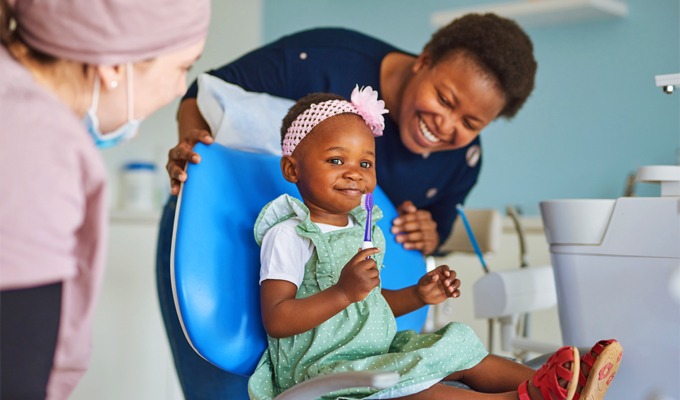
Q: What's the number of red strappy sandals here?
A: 2